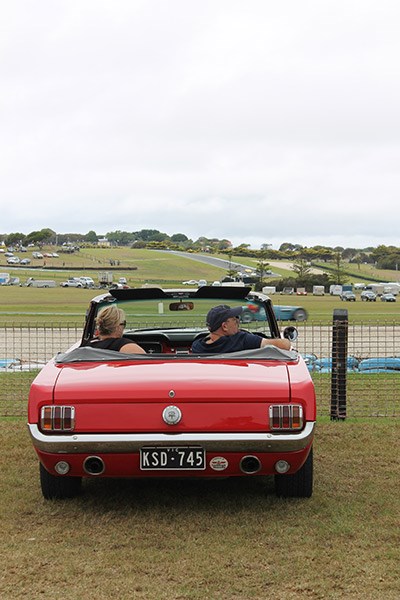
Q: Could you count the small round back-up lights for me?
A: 2